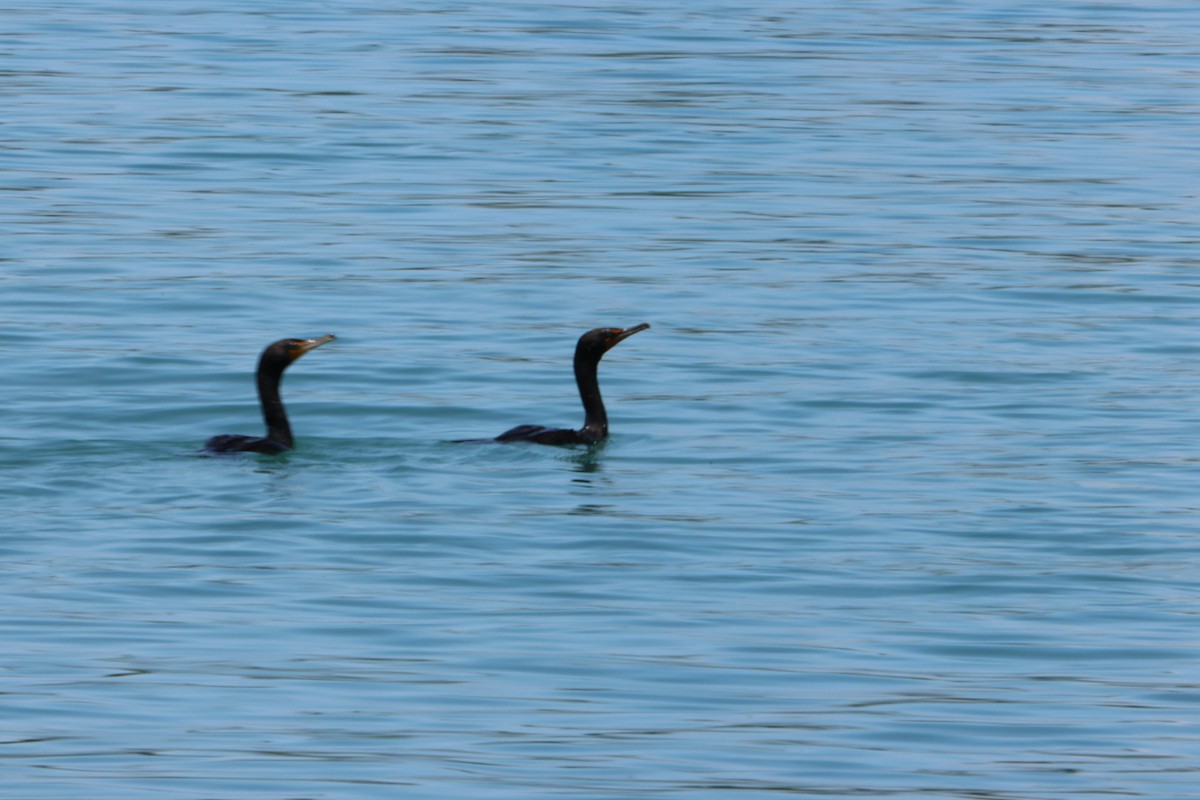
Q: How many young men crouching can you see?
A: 0